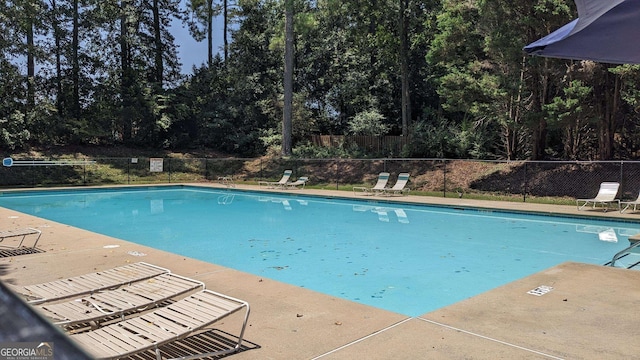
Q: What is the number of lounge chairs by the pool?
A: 10